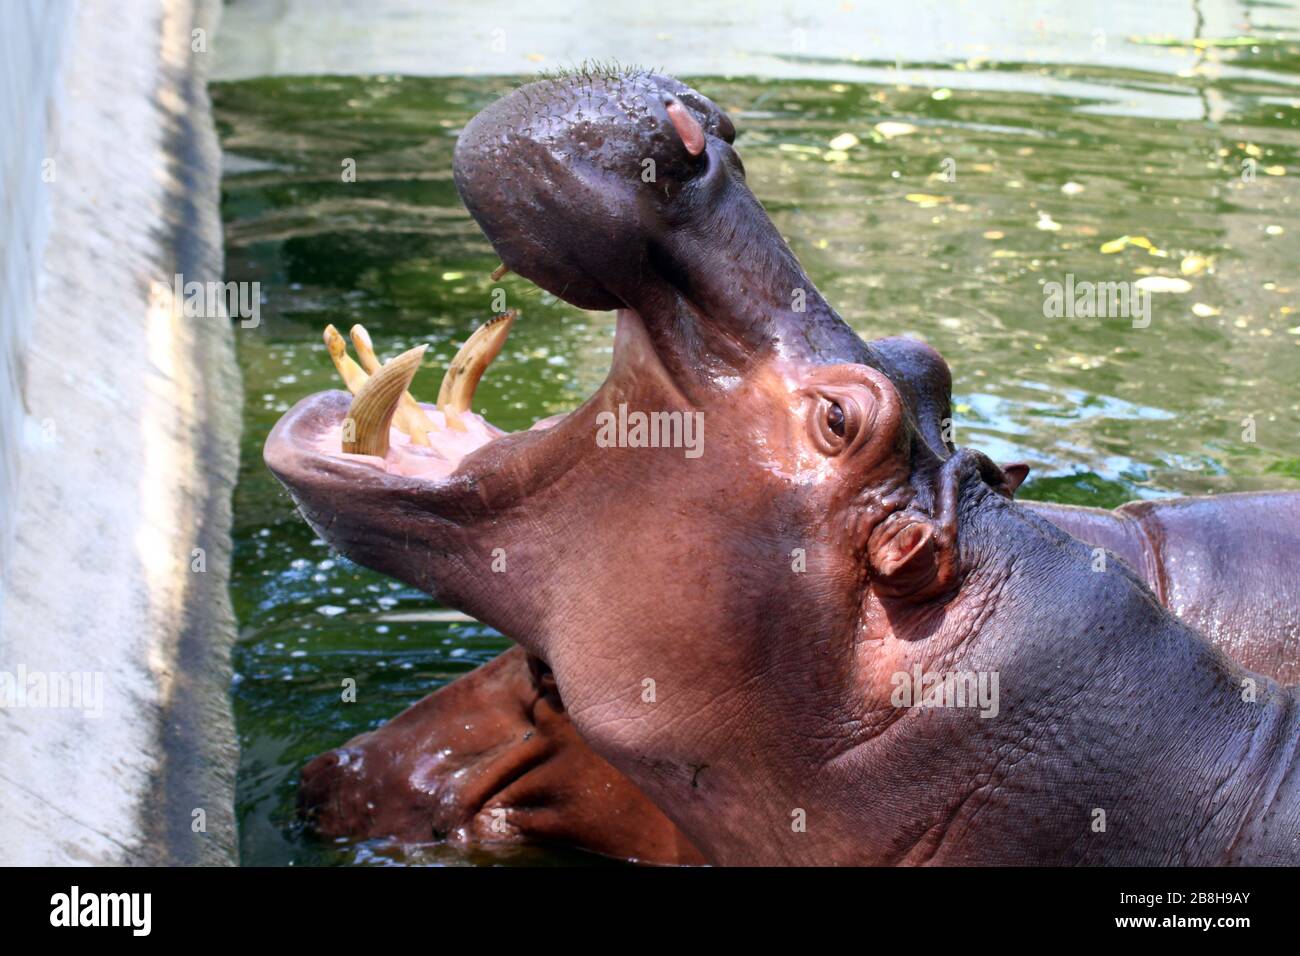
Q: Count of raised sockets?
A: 2